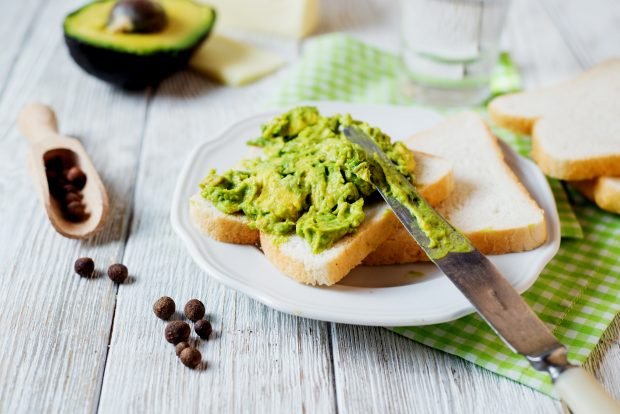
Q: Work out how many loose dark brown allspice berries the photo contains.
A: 8